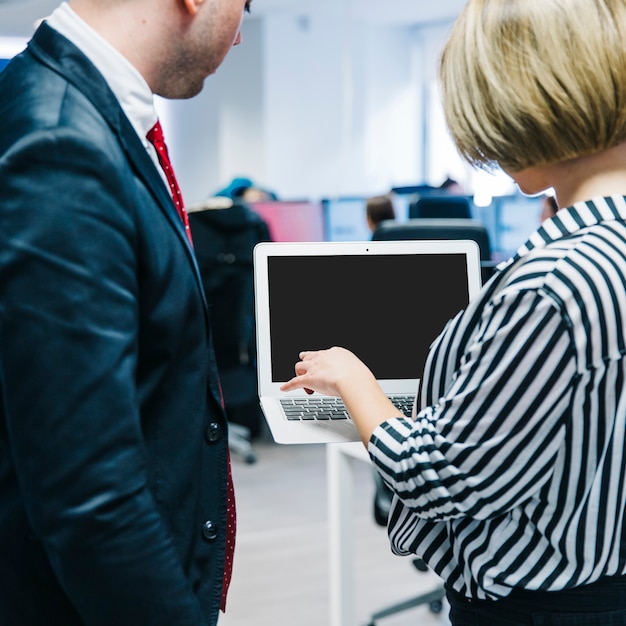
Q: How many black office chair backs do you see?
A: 3